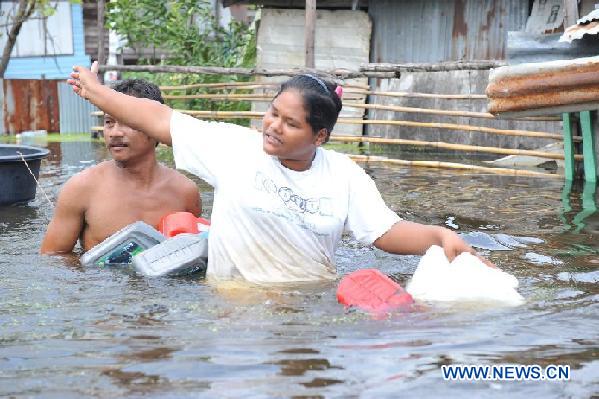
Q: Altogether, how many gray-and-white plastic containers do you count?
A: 2